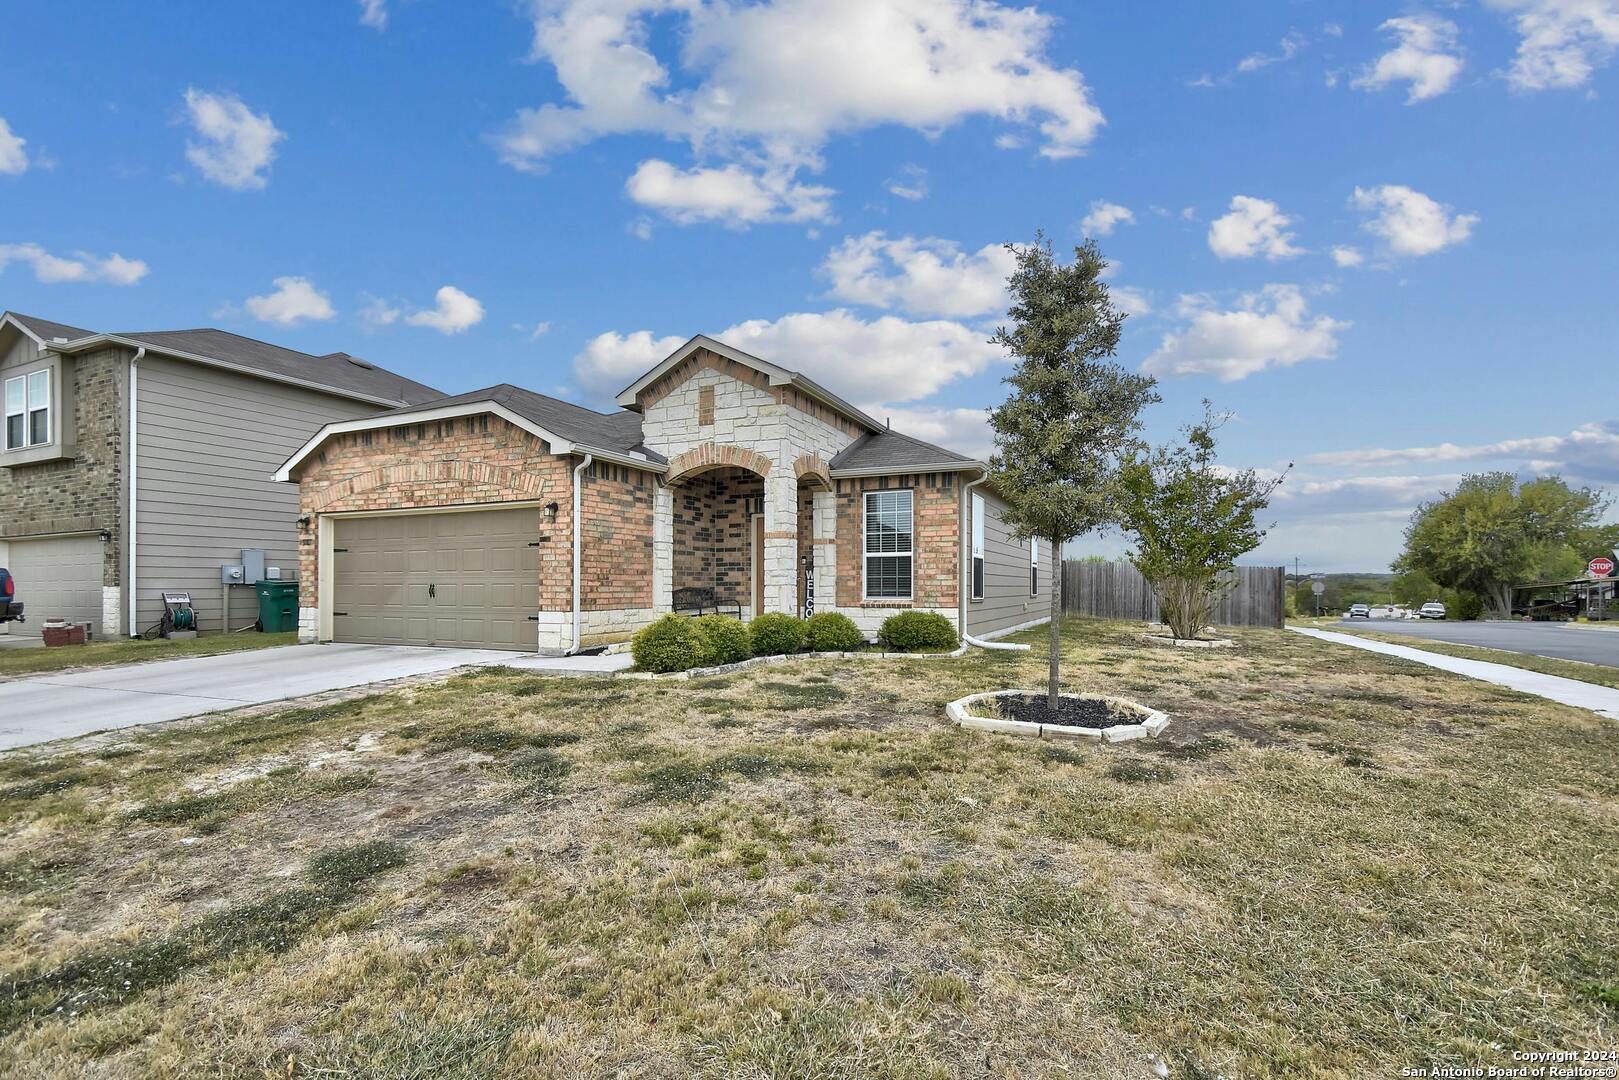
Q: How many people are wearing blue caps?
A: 0